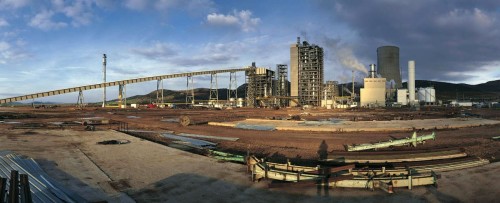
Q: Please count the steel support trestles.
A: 6